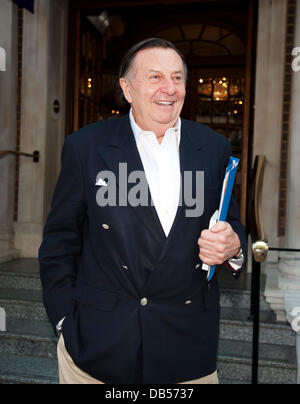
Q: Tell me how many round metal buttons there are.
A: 5